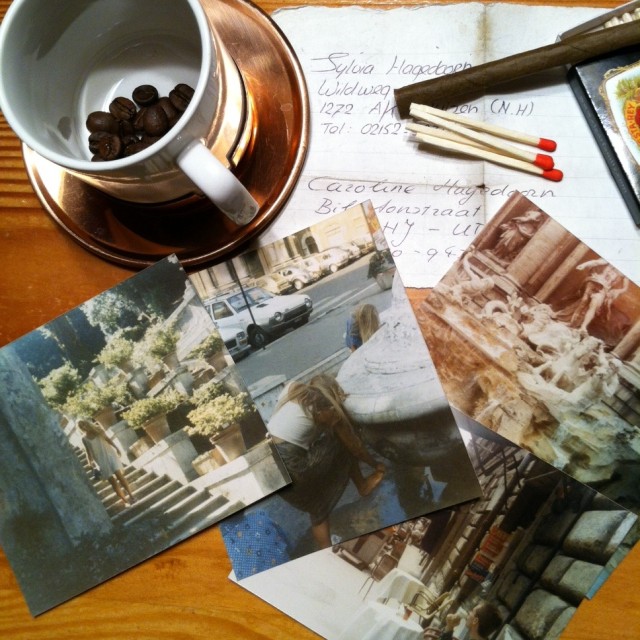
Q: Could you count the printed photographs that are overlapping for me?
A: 4